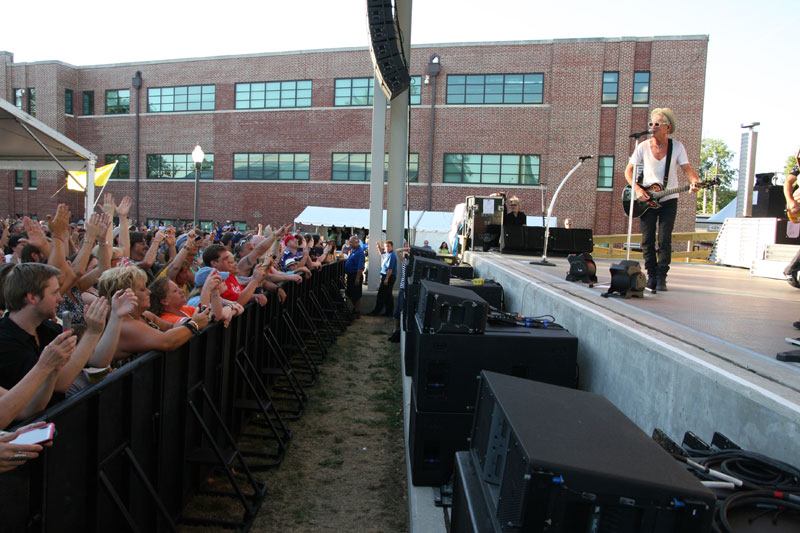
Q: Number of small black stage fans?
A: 2